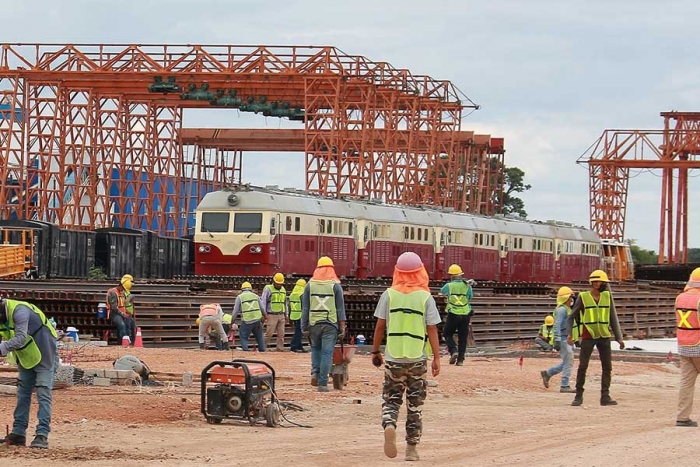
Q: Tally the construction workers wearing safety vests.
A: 15